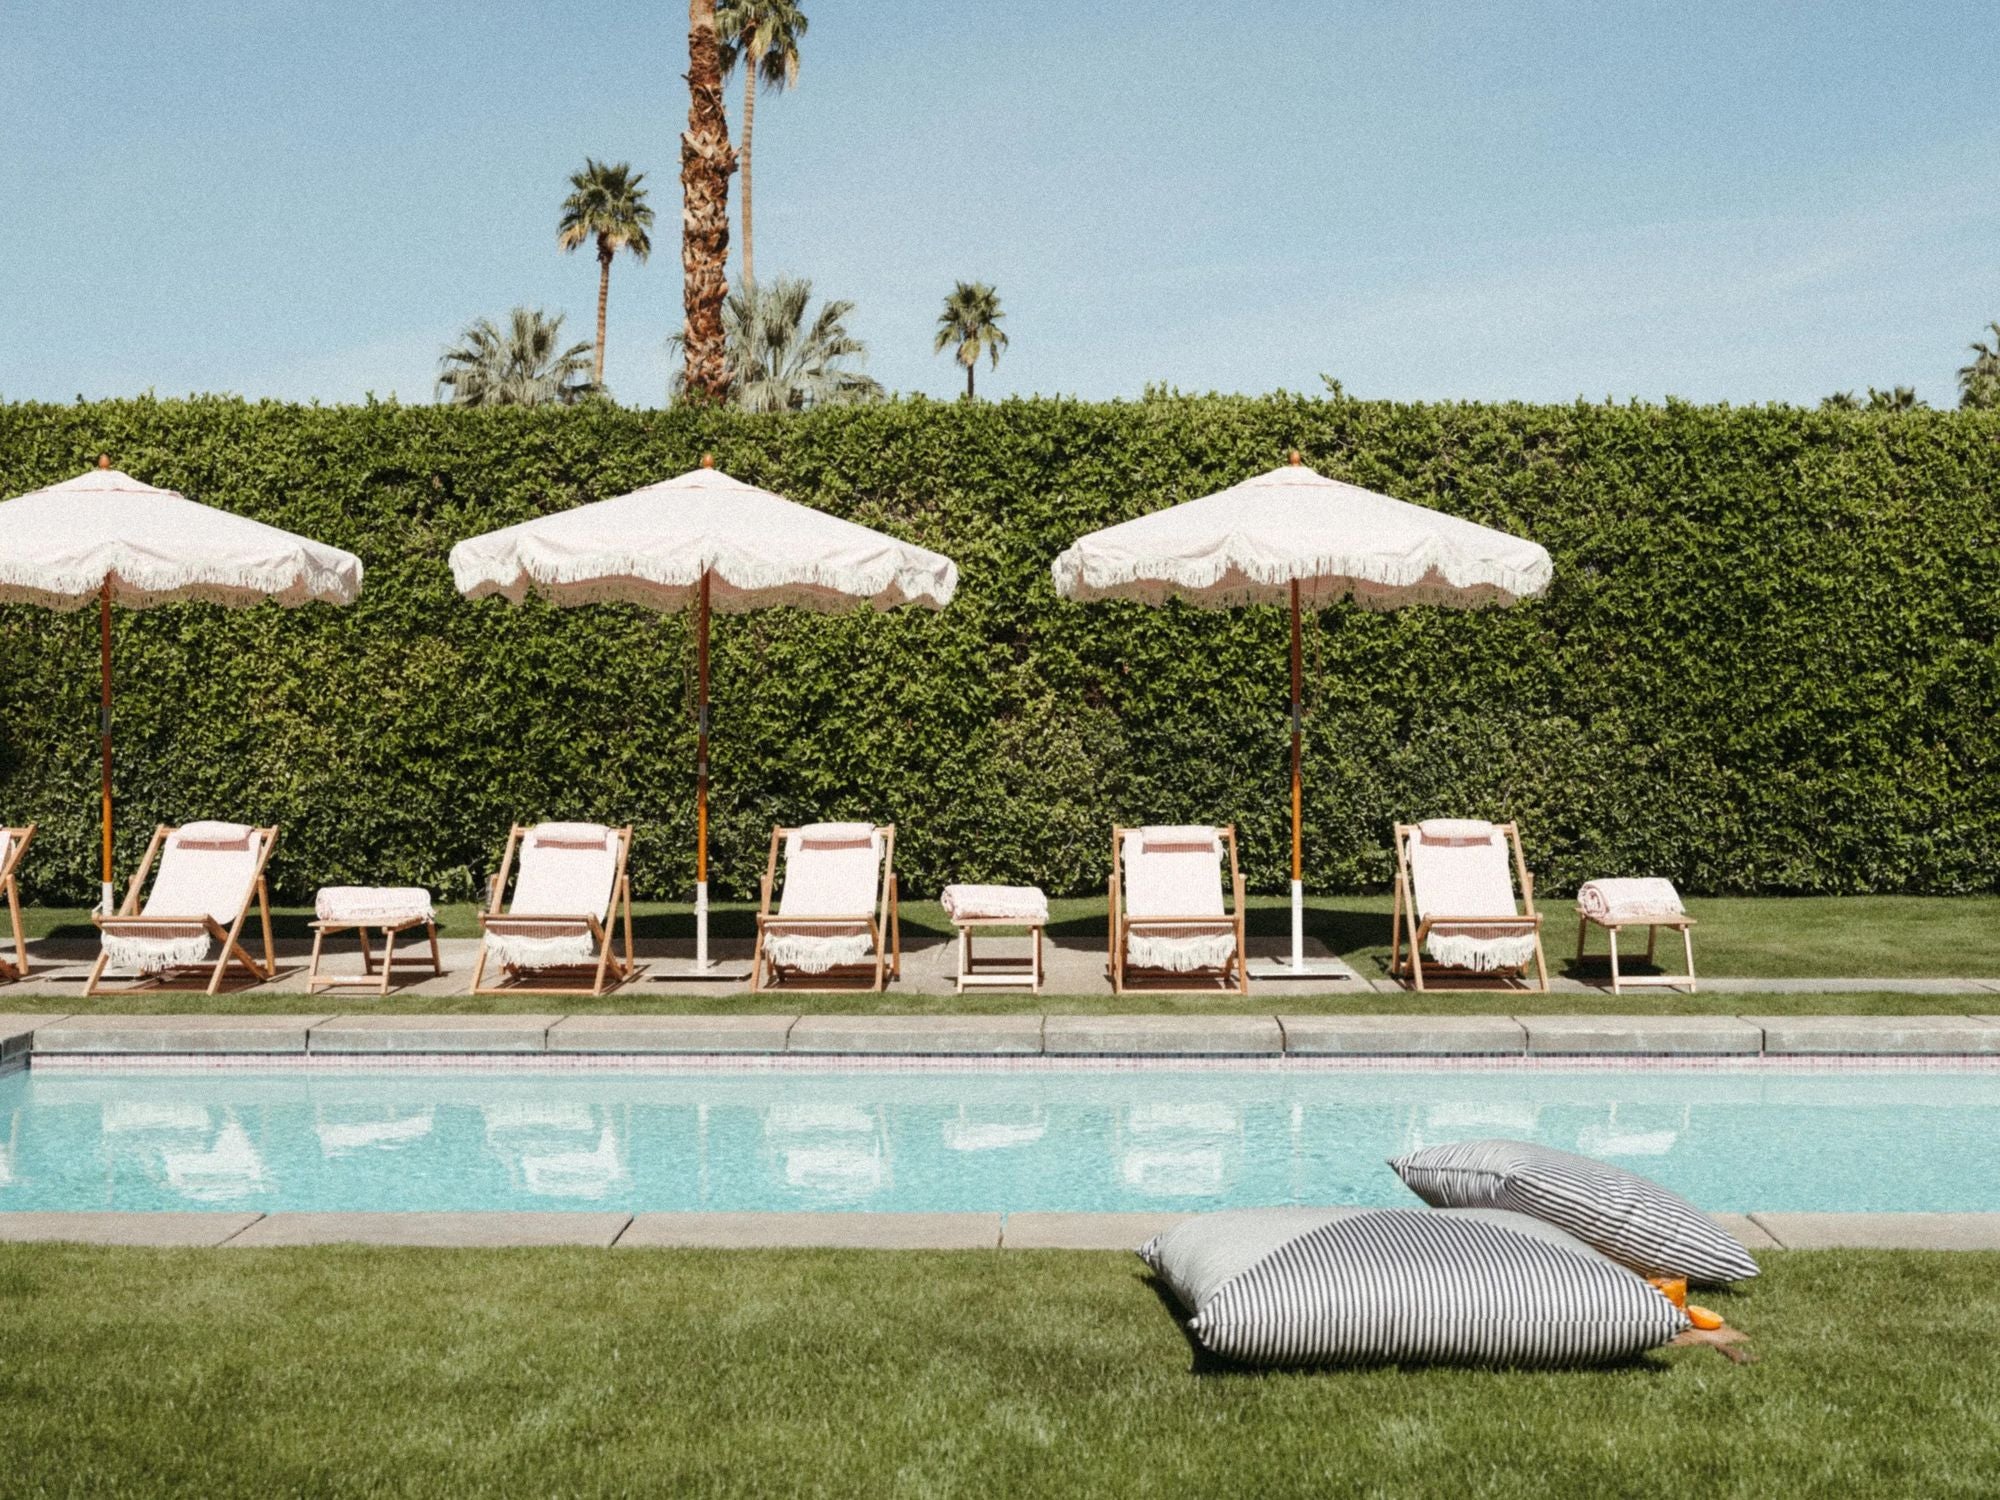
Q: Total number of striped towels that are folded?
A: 3